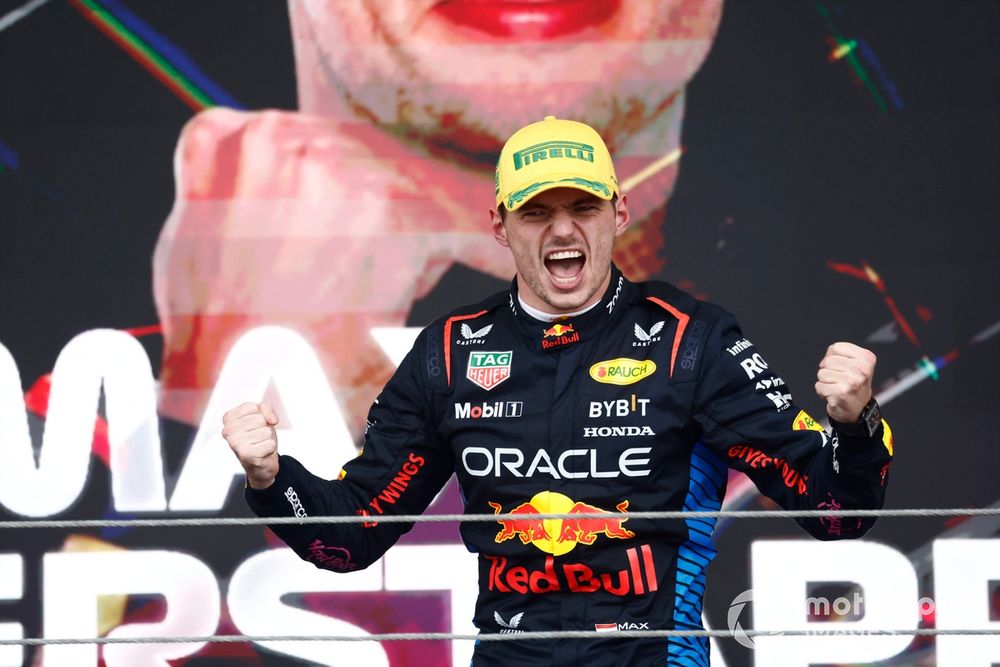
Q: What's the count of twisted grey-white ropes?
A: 2